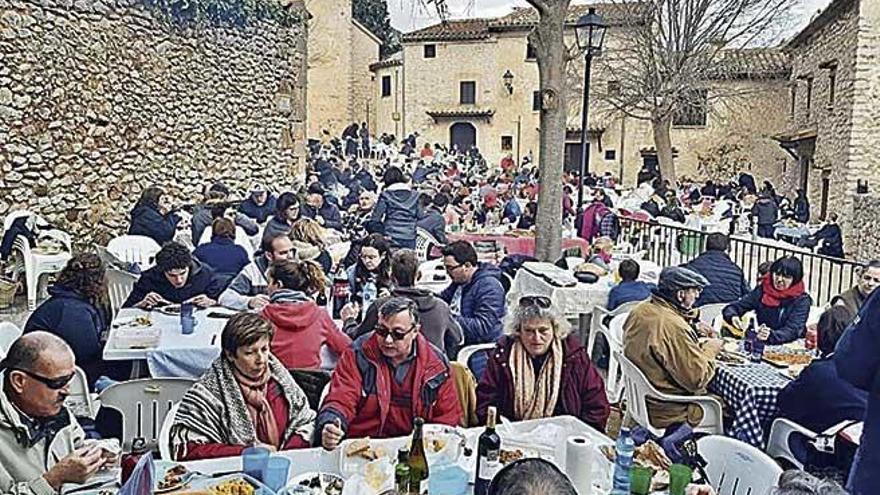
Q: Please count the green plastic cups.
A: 2